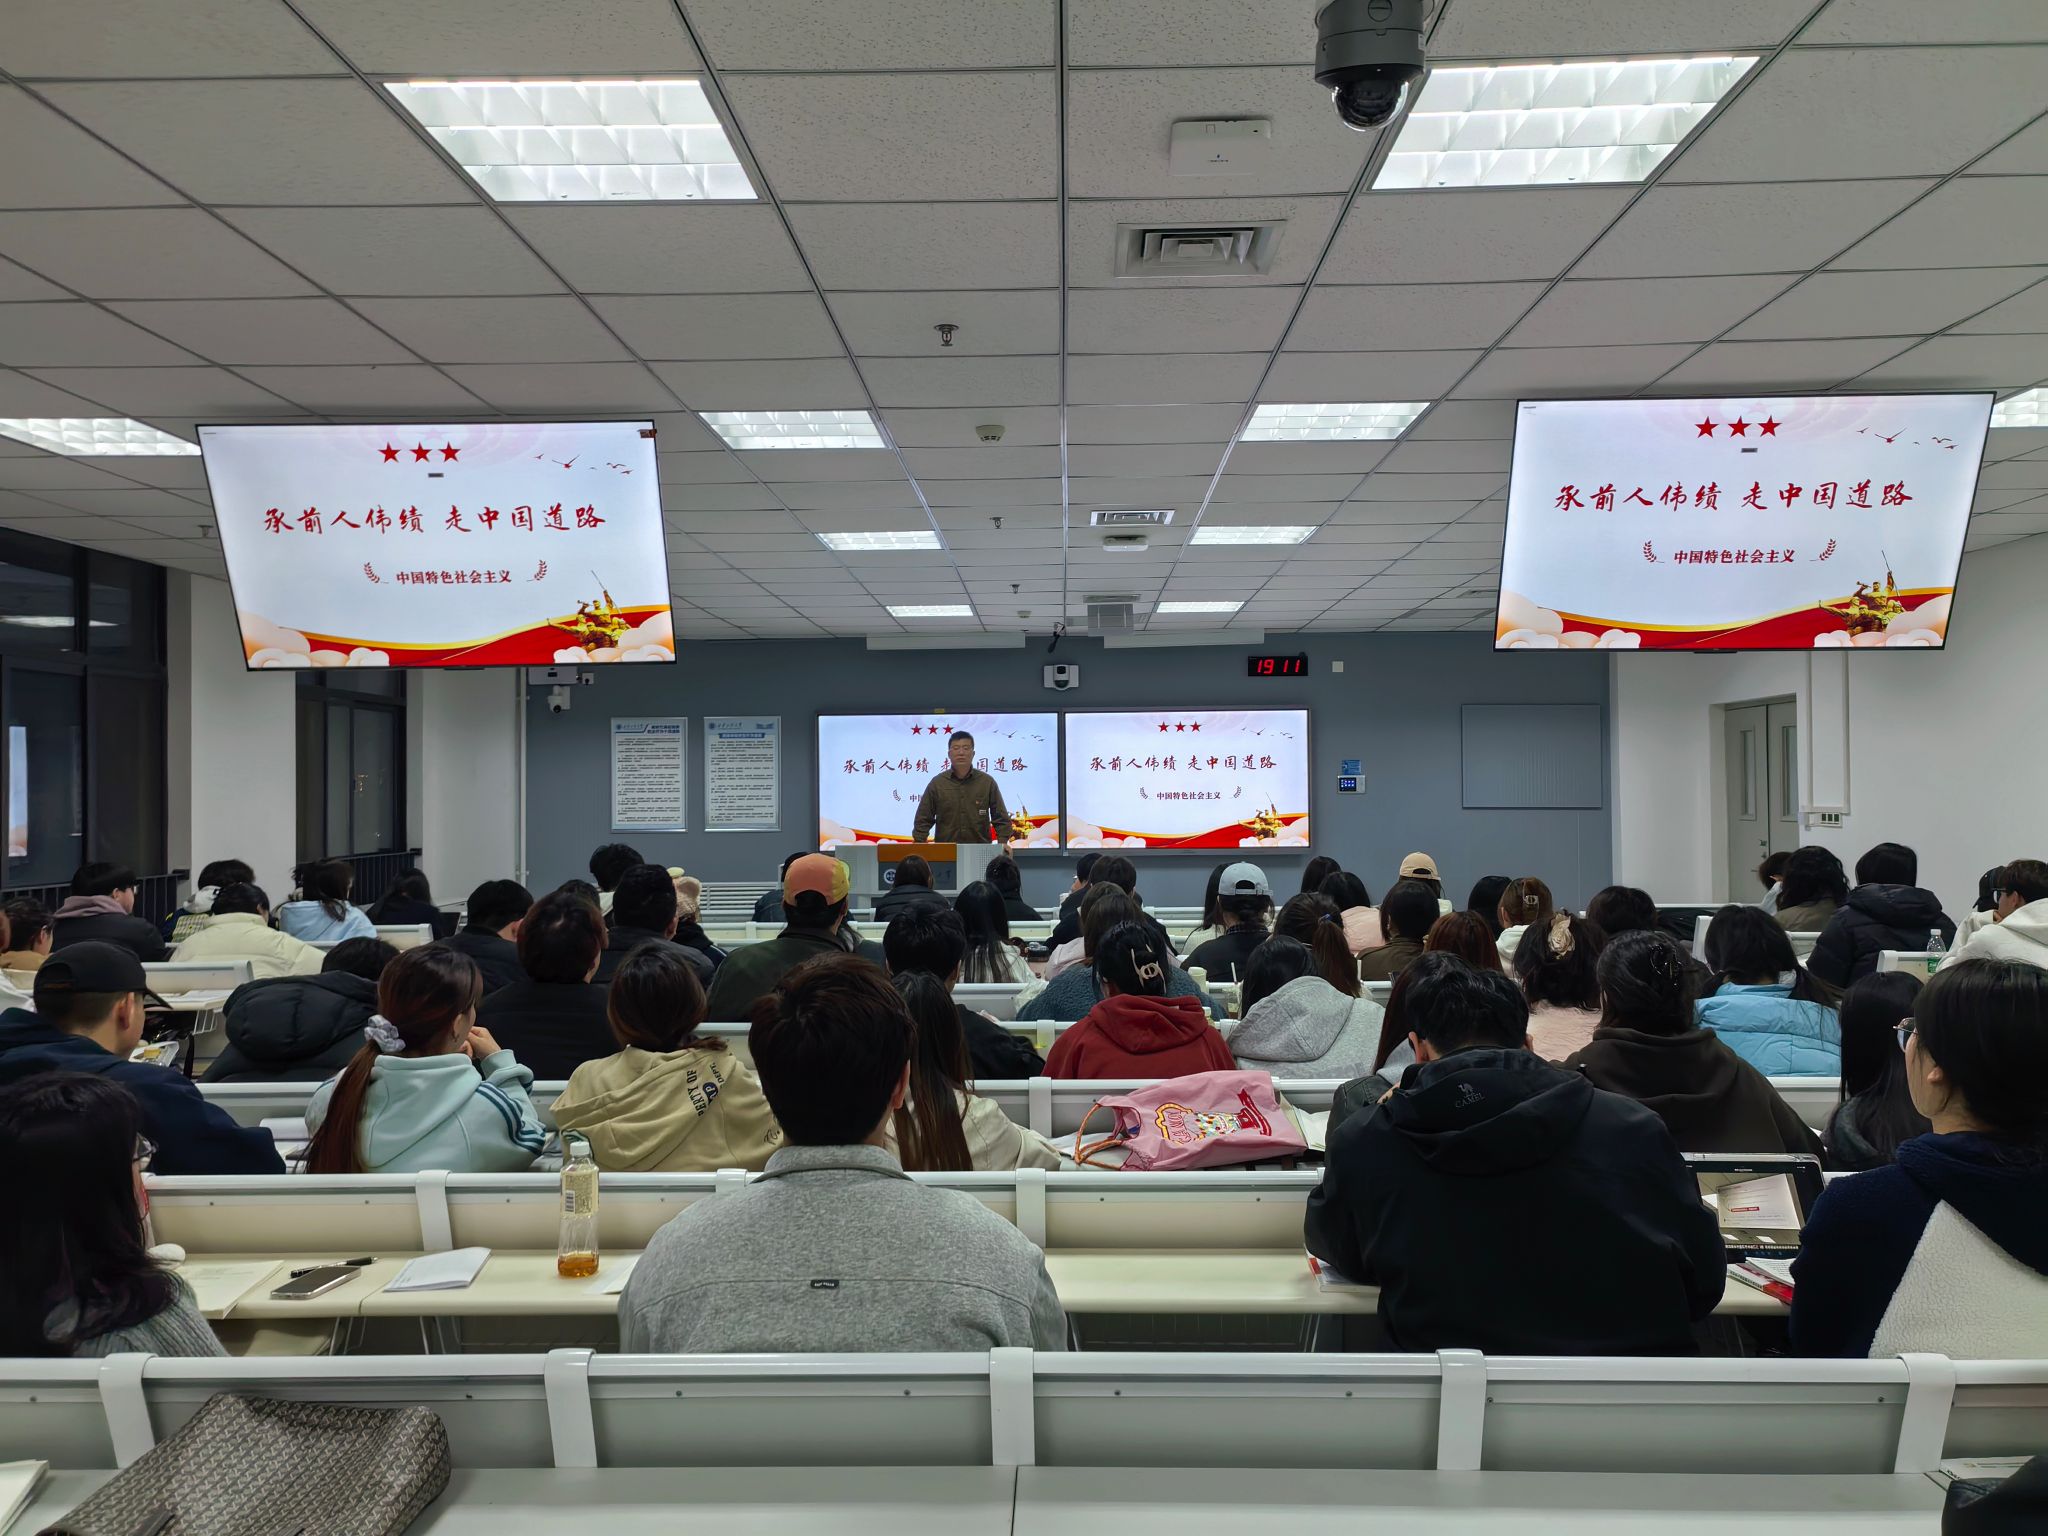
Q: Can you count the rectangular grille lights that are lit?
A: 10